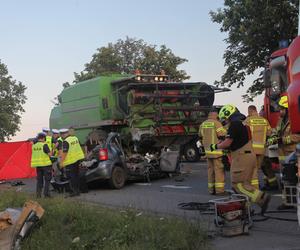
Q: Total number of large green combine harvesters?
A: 1